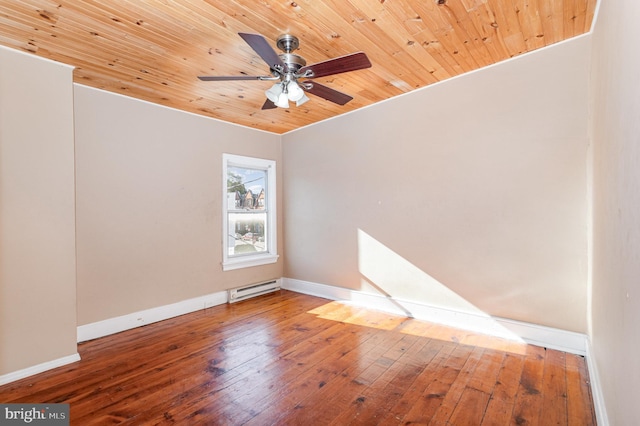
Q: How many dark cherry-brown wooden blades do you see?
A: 5